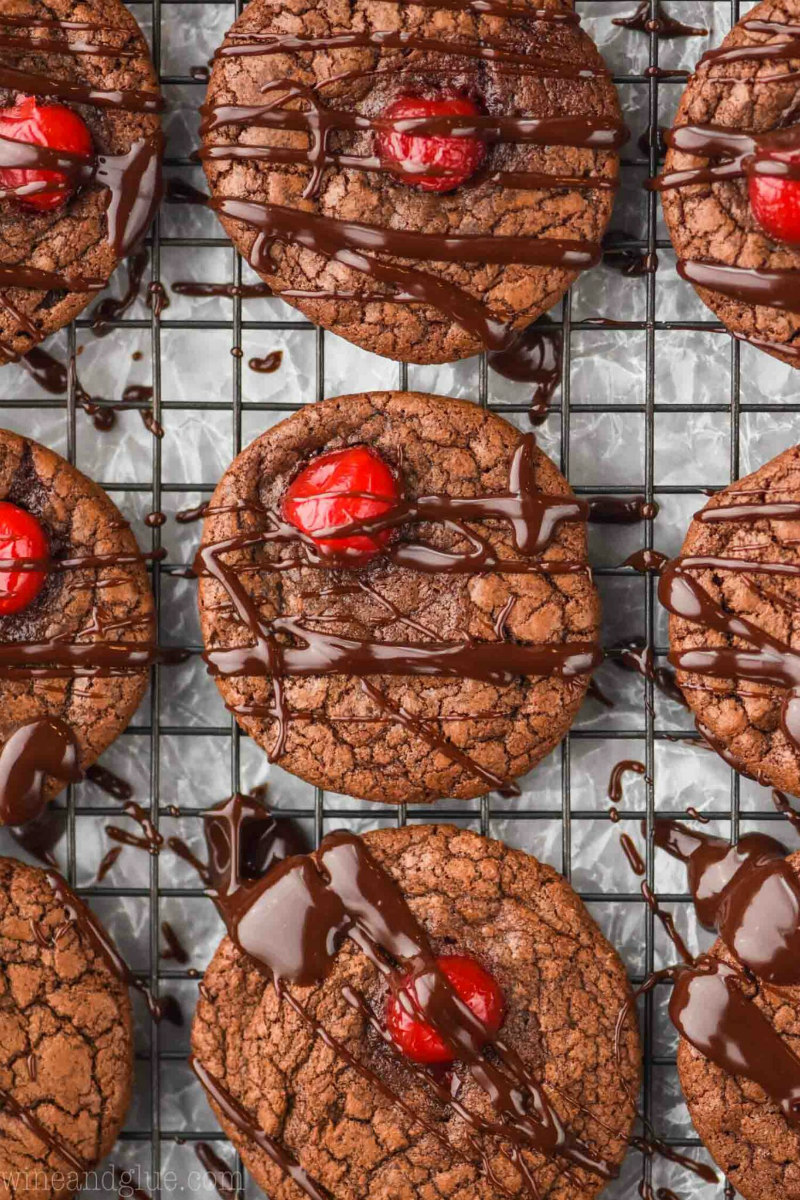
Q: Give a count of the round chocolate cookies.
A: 9